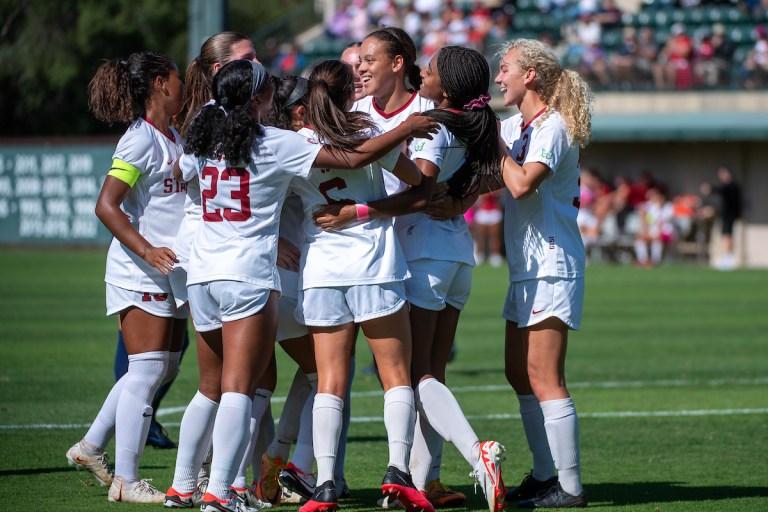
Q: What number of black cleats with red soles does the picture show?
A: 2